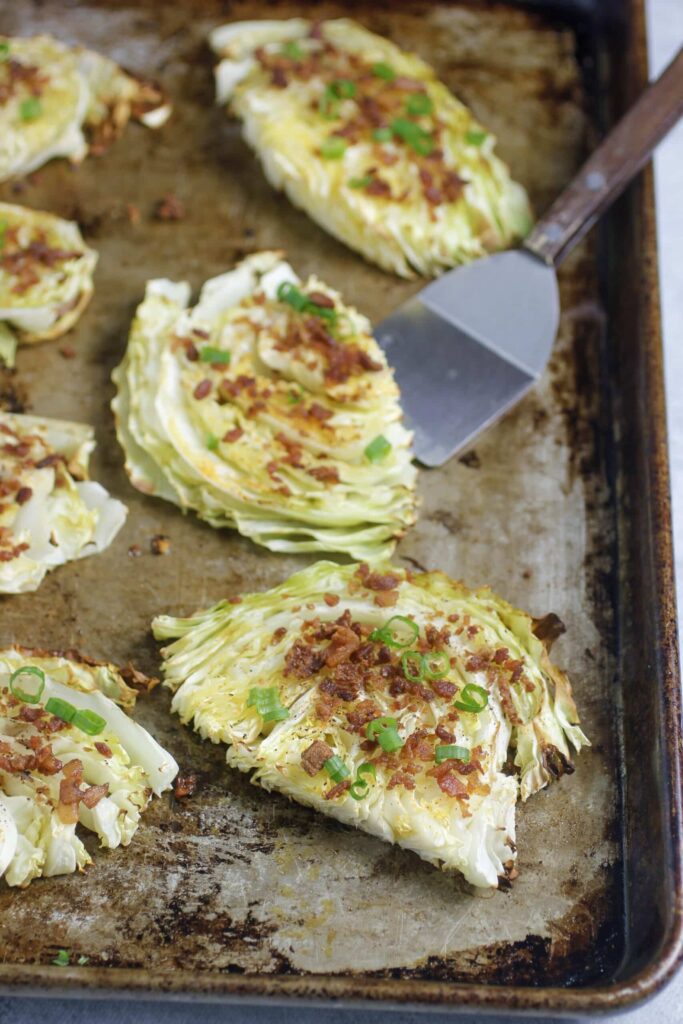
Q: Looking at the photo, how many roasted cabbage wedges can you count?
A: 7